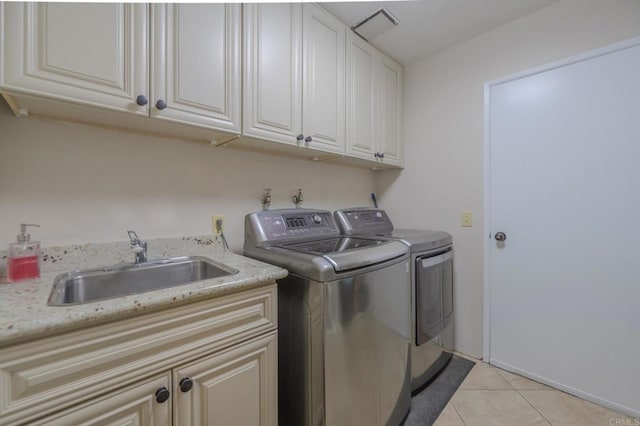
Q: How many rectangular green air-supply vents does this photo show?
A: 0